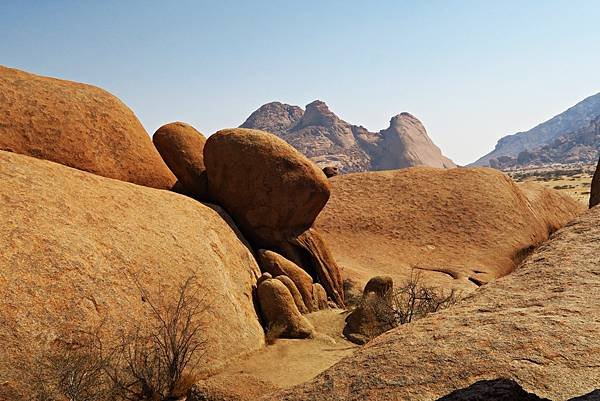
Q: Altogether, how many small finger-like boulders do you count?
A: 4